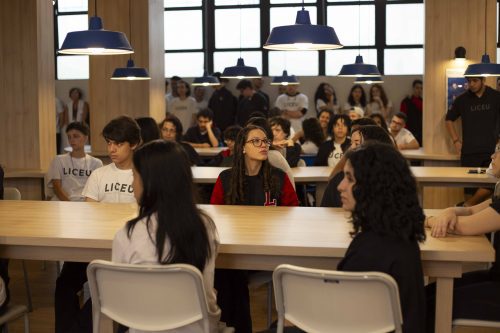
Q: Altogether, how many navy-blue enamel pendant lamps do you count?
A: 9